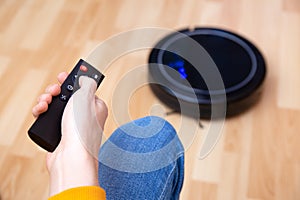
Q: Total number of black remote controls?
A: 1